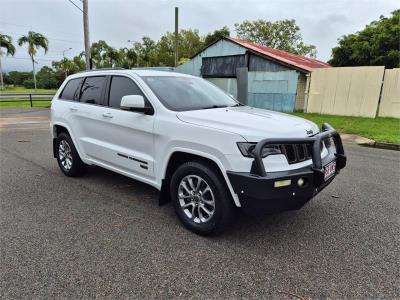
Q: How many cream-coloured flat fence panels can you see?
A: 2